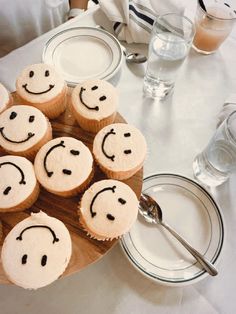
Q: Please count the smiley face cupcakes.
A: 8